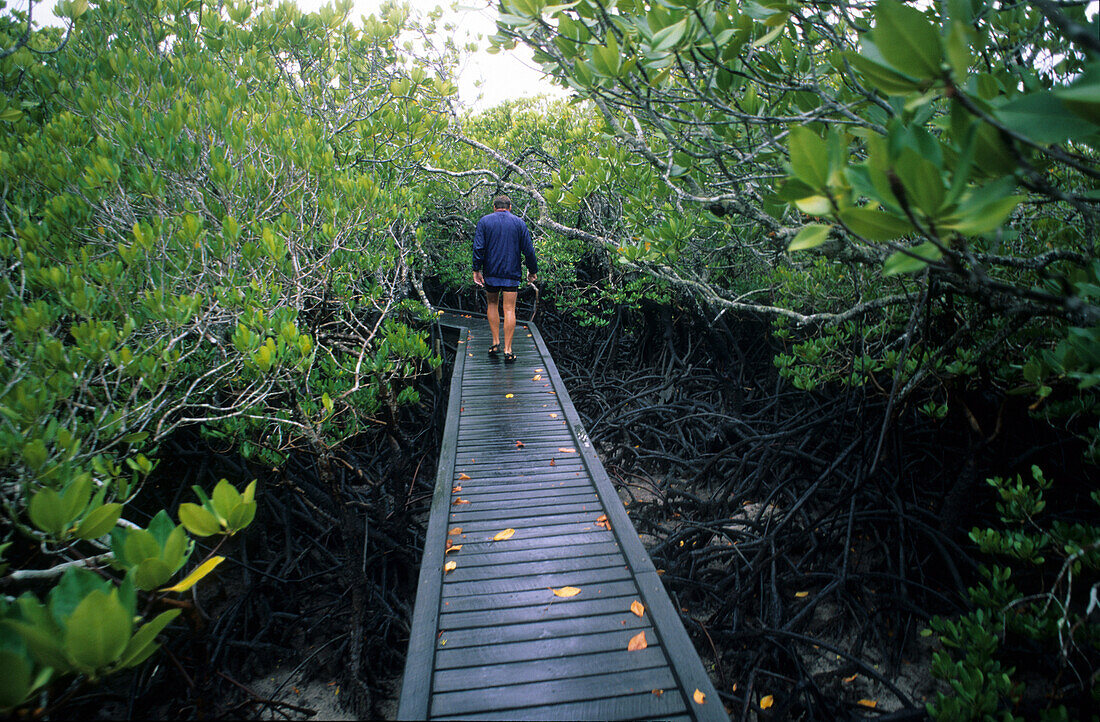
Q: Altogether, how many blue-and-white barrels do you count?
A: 0